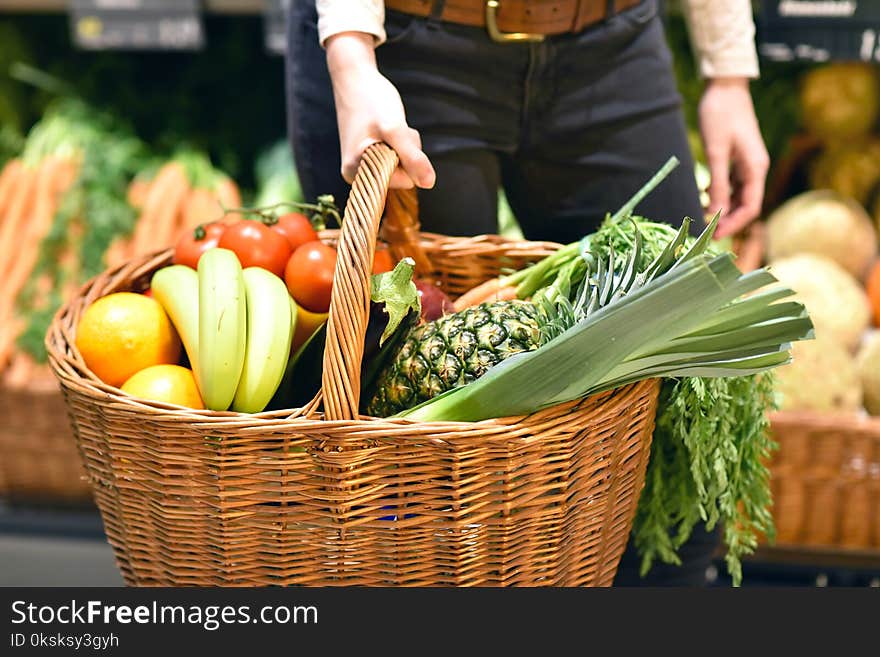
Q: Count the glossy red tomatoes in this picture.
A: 5